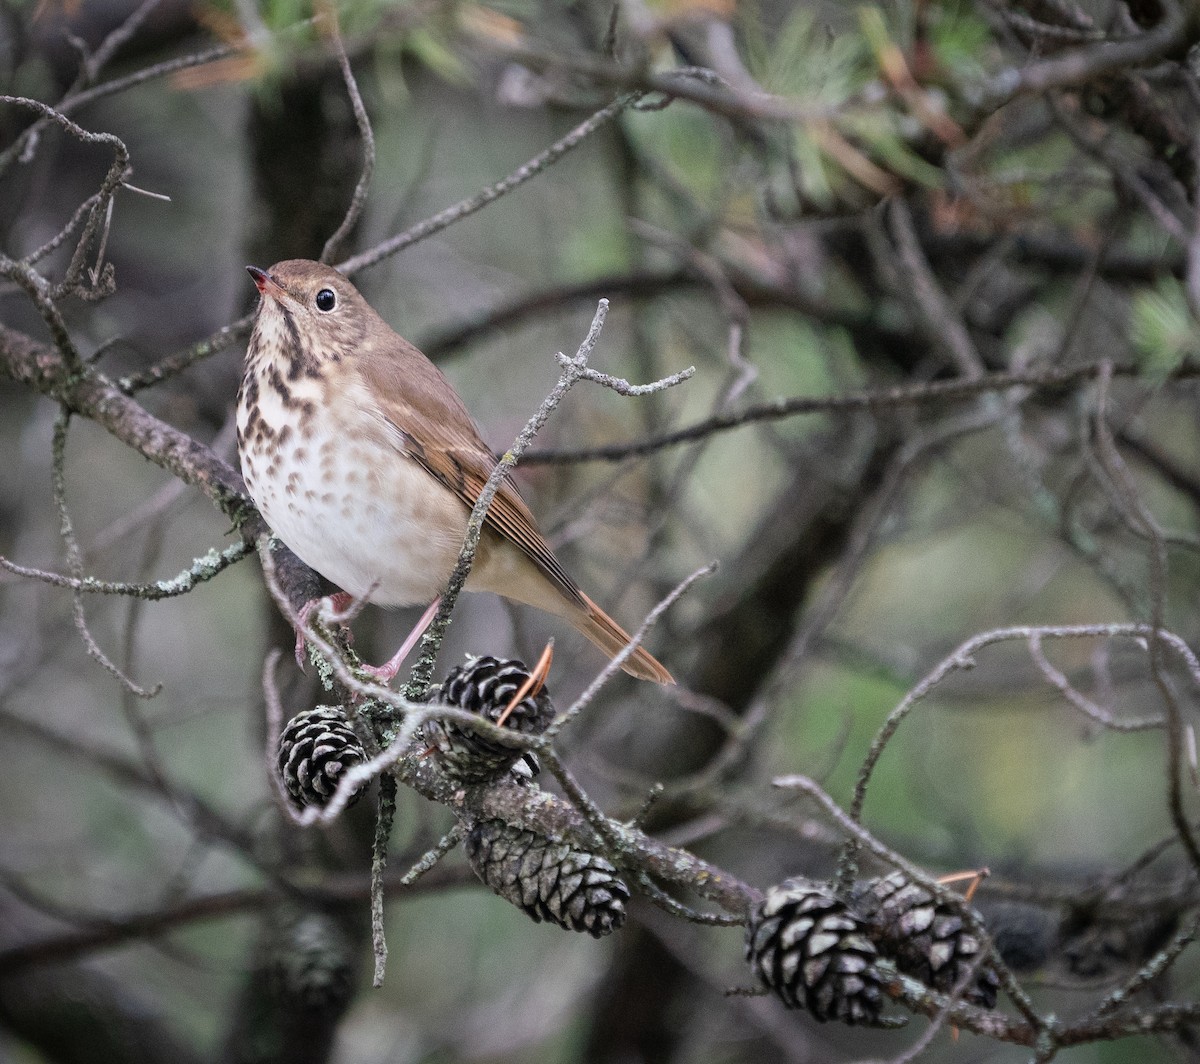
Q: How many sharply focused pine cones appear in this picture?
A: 5